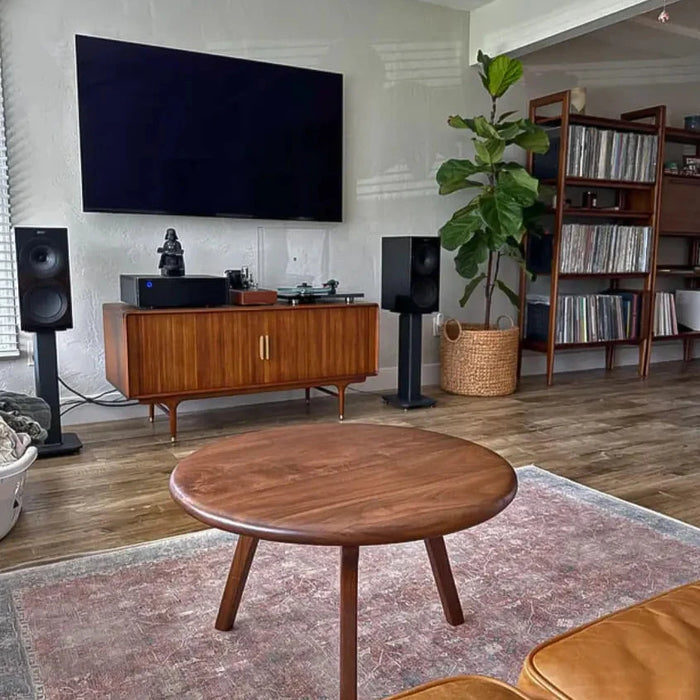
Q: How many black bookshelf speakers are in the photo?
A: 2